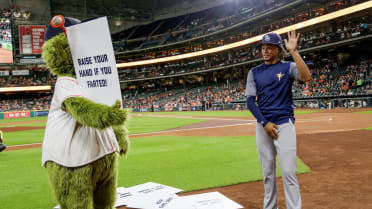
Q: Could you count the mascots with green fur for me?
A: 1